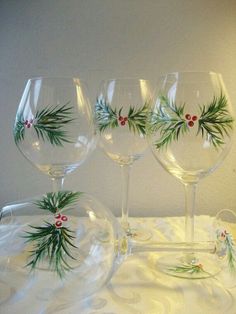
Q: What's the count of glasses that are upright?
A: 3